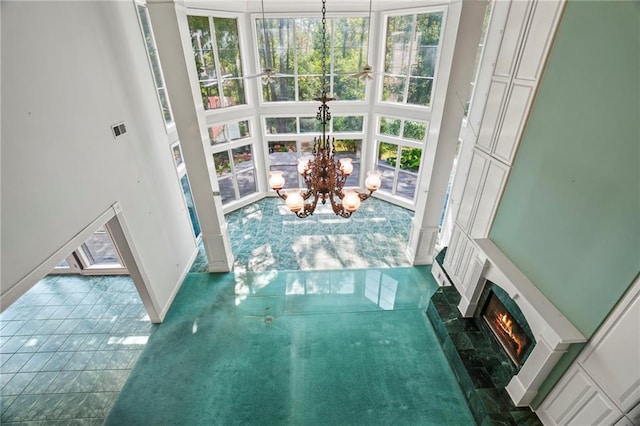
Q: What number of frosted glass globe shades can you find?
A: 6